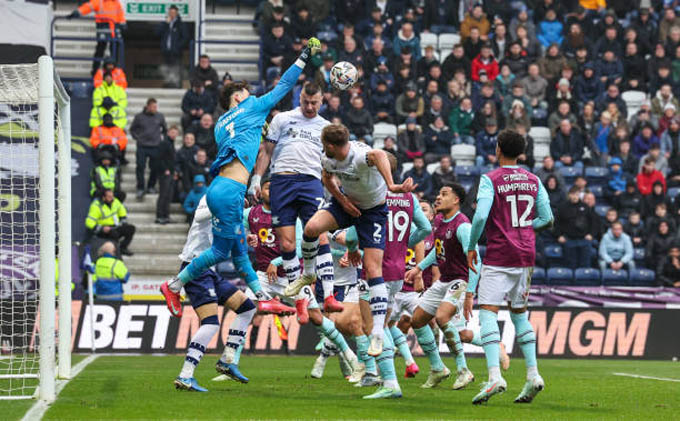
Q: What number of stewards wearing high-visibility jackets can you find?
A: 8